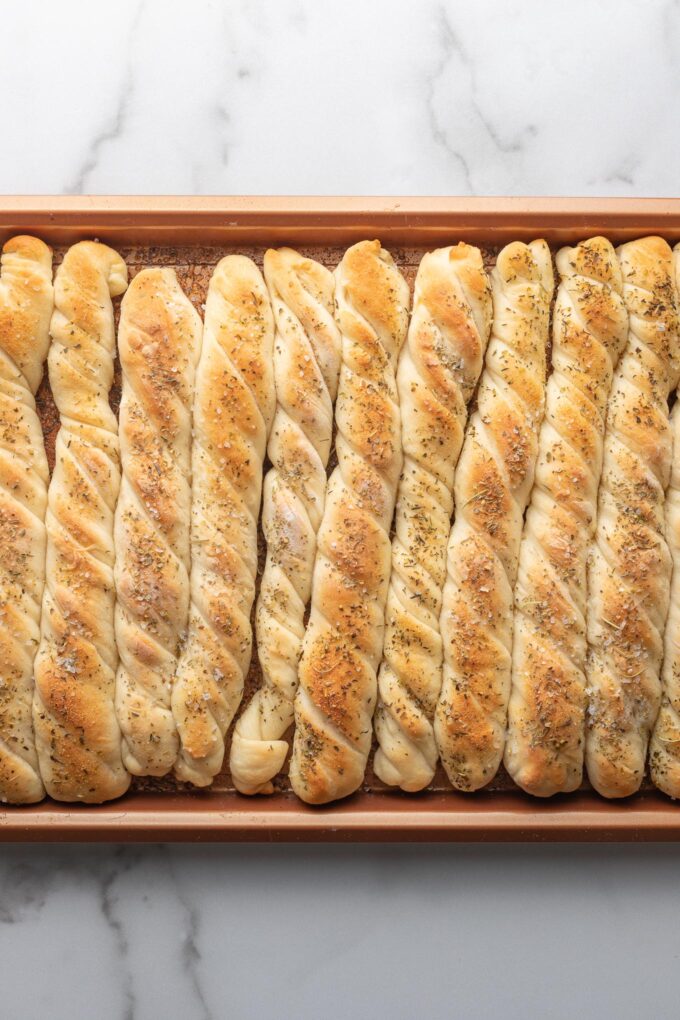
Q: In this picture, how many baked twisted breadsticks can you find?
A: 11